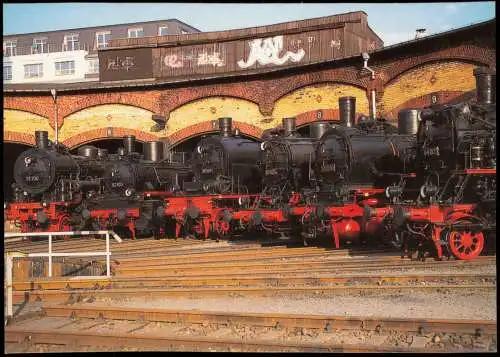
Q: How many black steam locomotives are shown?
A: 6